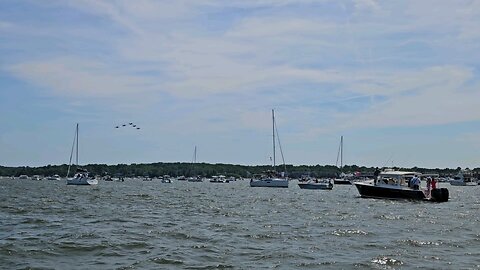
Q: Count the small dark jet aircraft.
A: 5